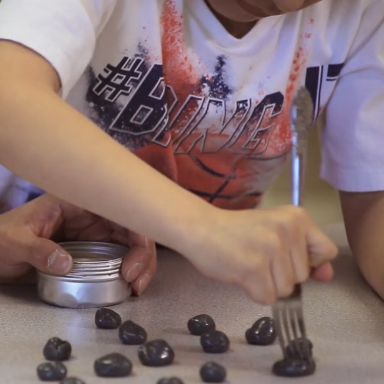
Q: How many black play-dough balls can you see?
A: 13